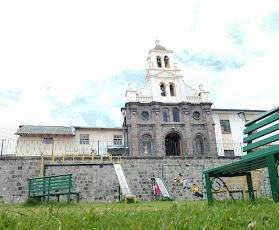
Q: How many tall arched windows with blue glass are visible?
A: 2